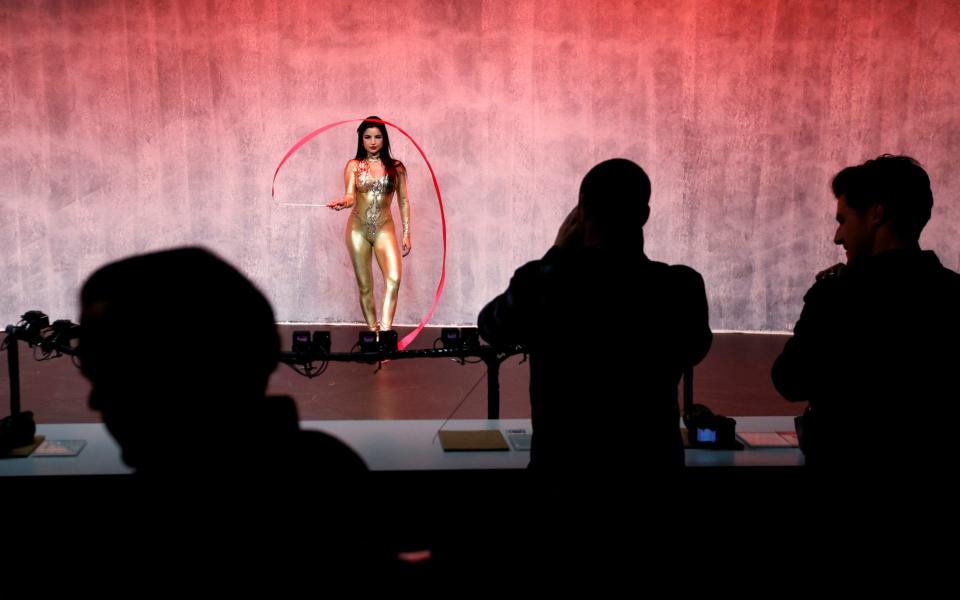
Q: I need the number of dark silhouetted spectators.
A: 3